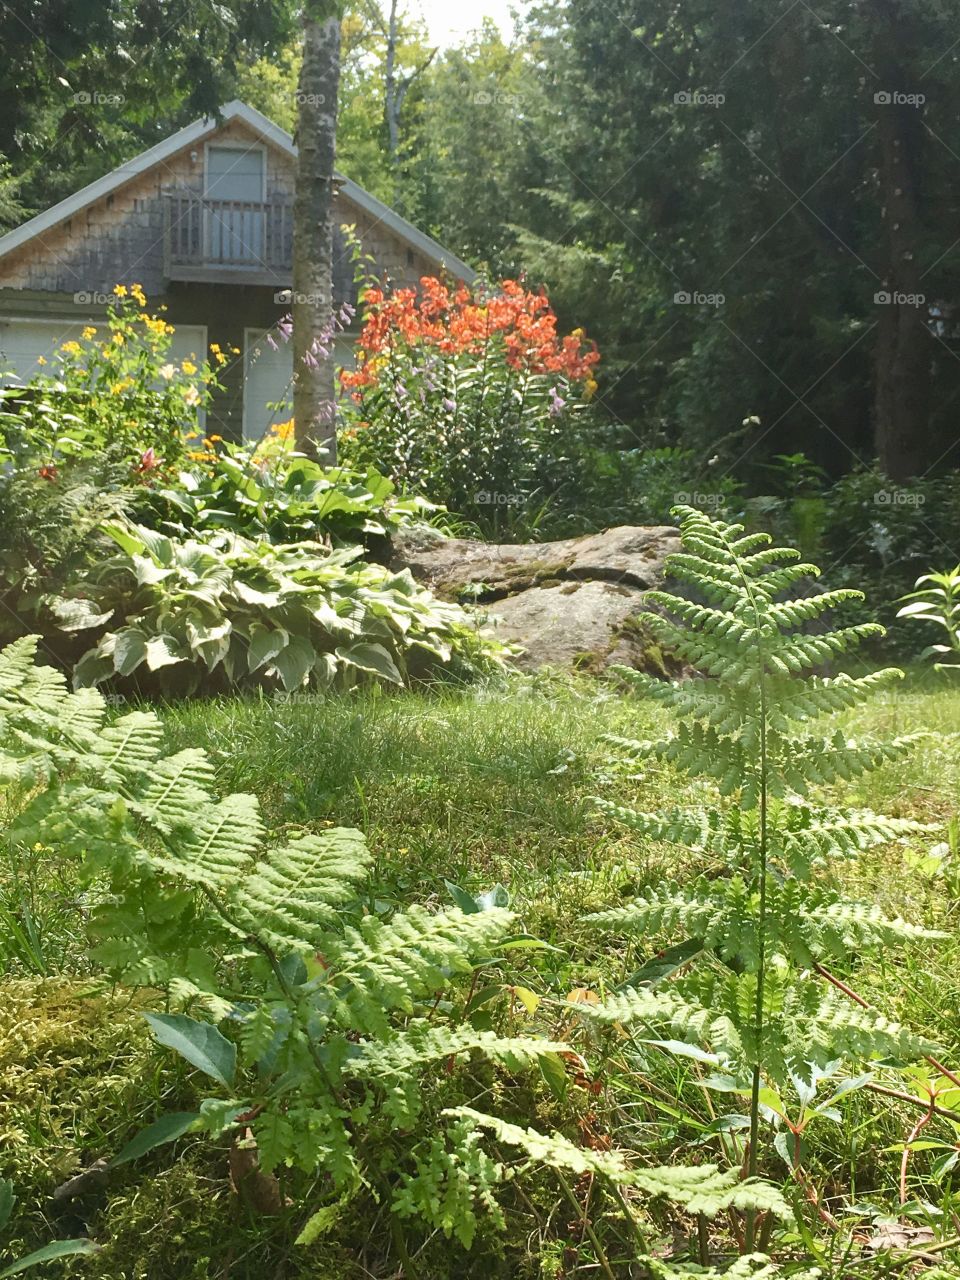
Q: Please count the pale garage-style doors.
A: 2